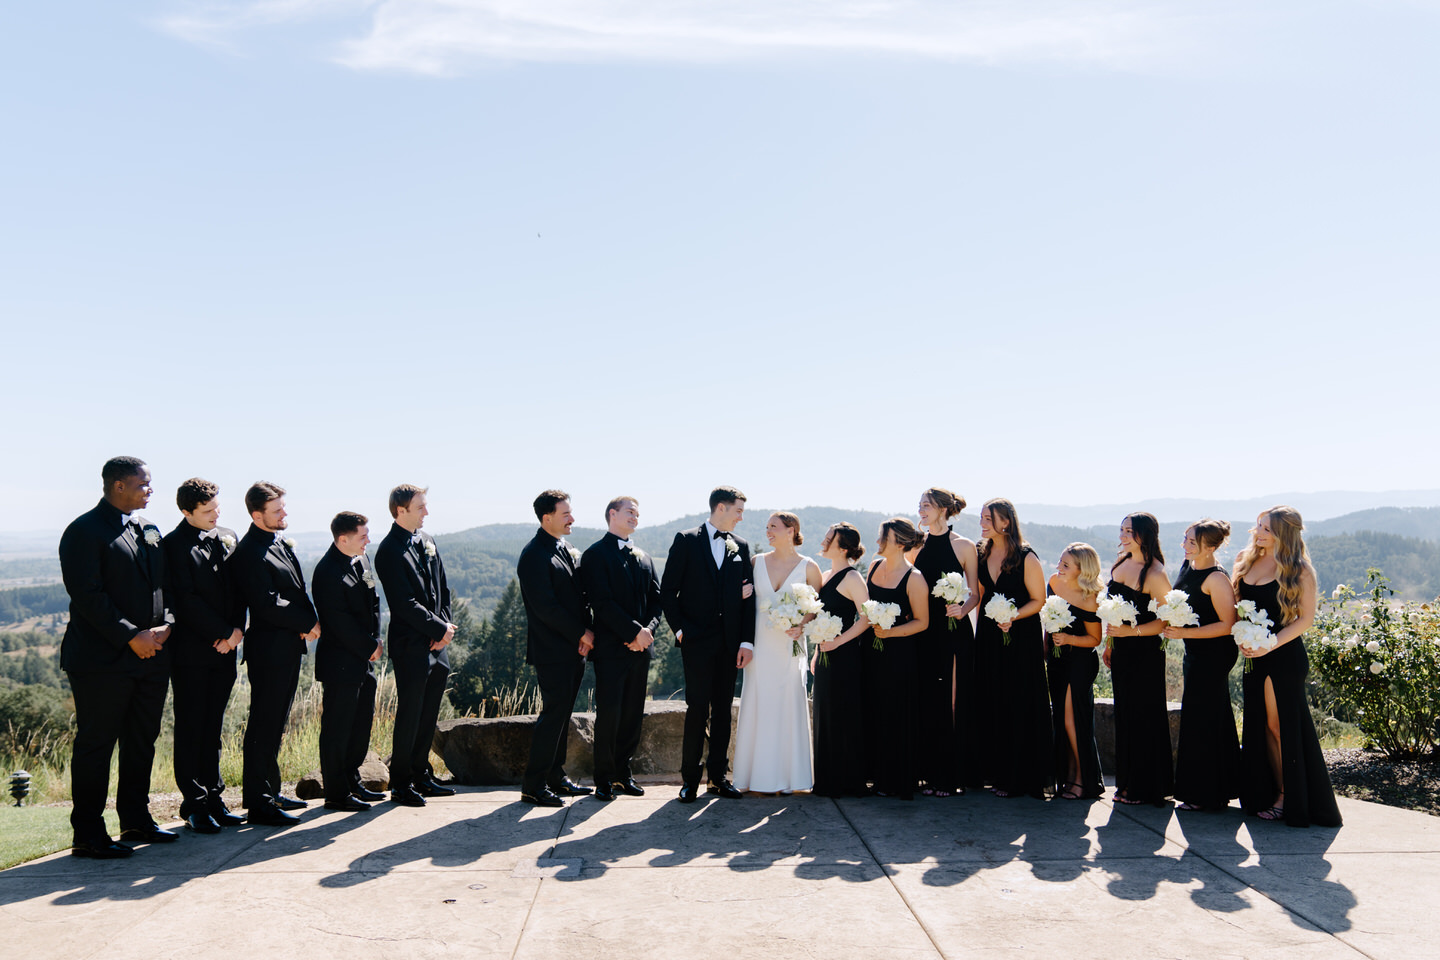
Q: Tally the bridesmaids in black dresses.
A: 8